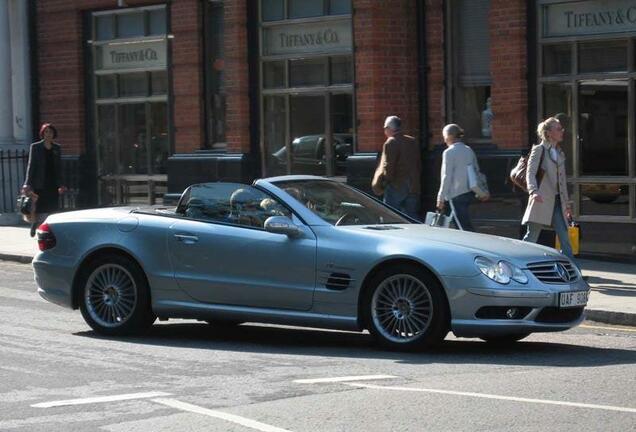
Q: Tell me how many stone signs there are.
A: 3